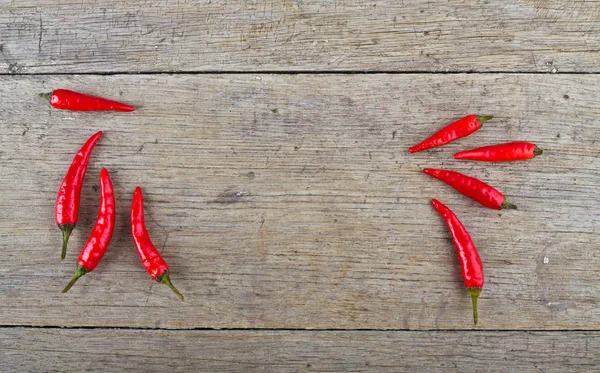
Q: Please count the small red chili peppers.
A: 8